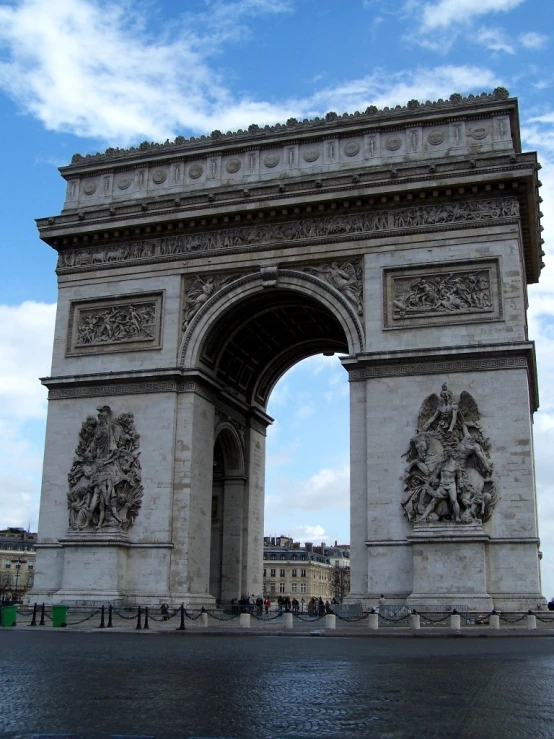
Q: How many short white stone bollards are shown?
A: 9